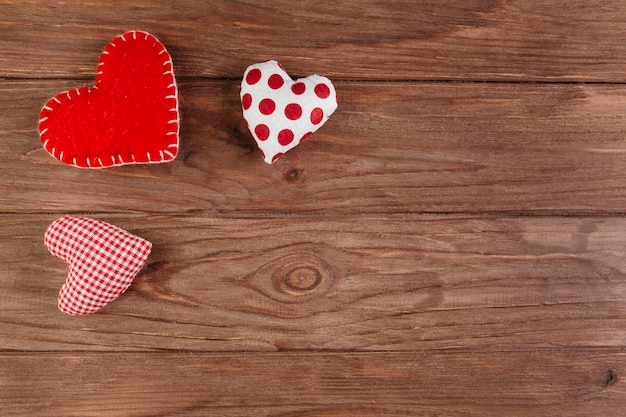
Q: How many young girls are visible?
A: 0